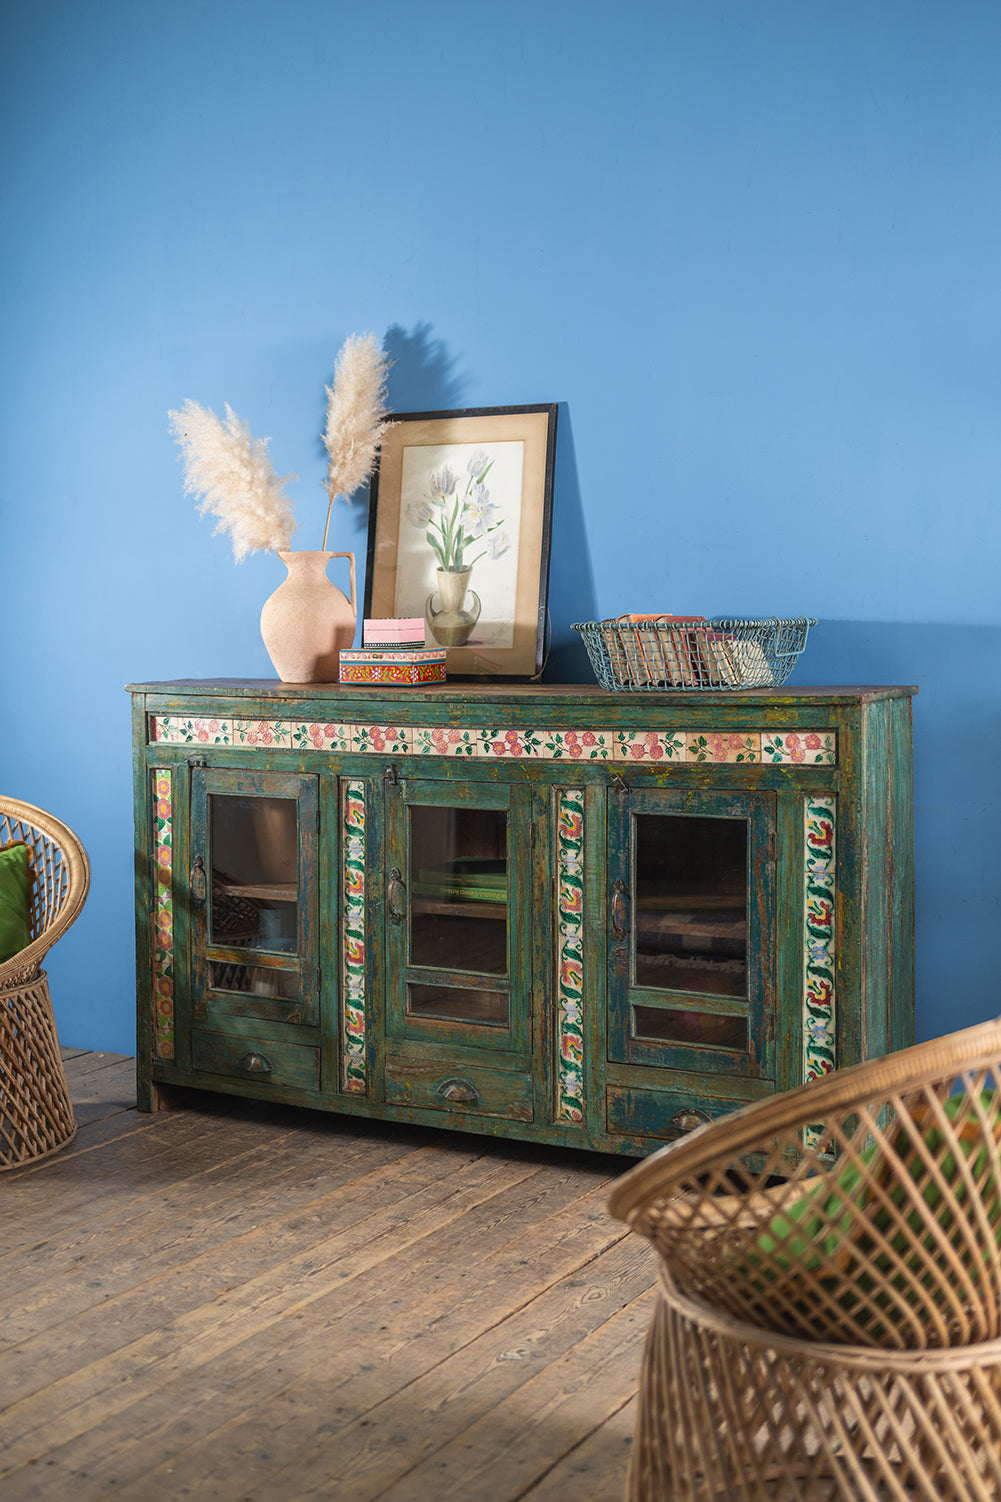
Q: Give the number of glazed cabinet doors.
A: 3